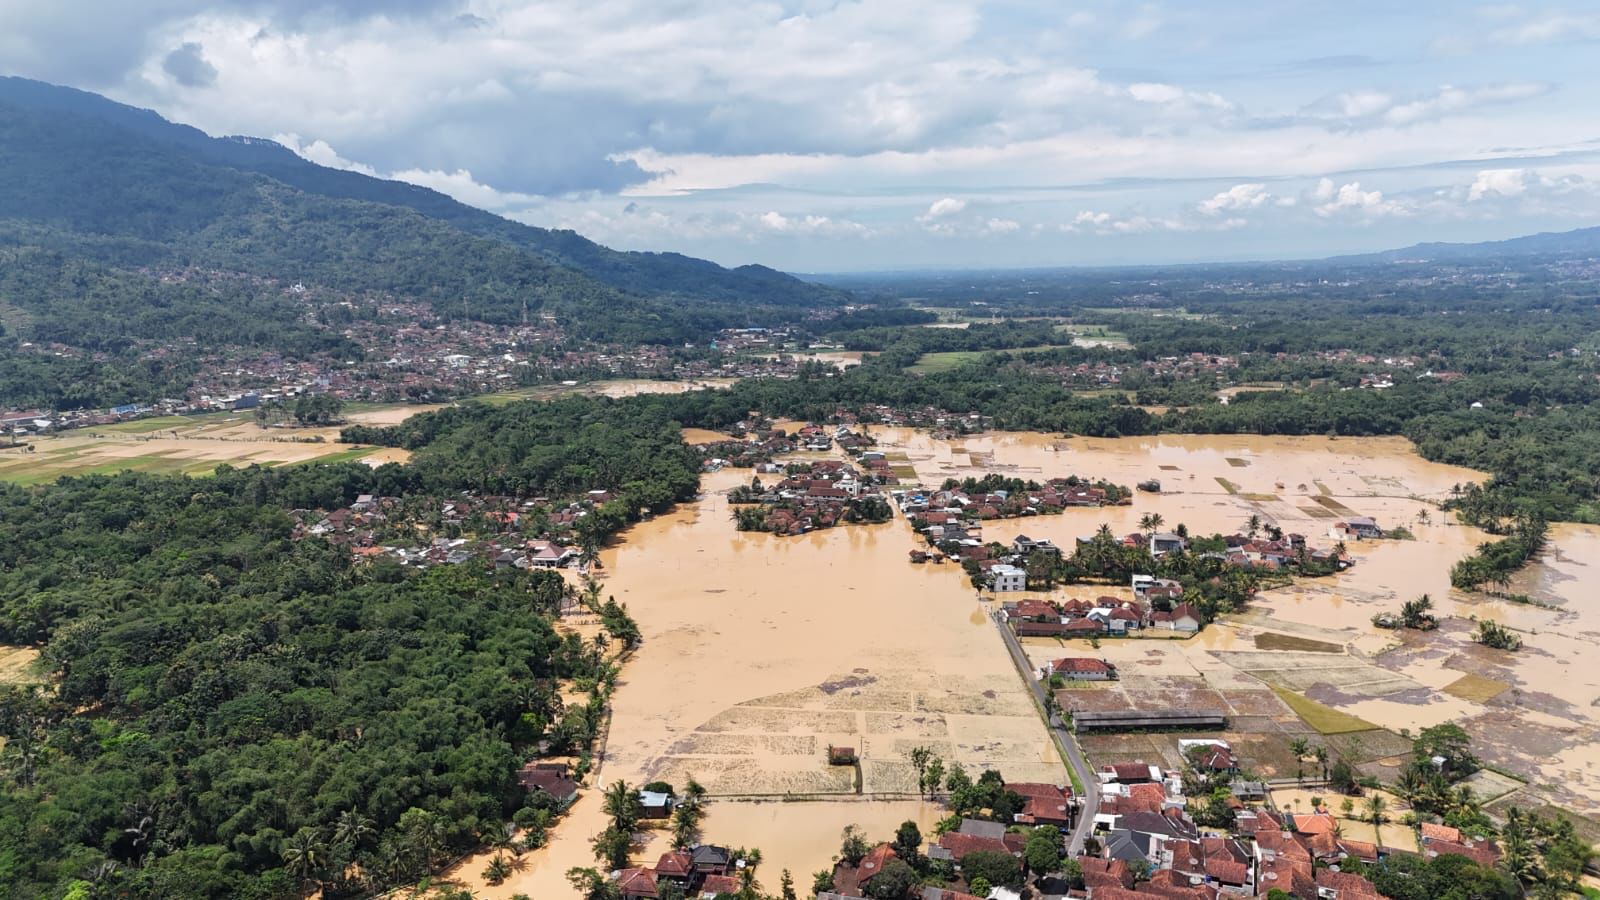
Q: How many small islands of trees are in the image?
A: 2